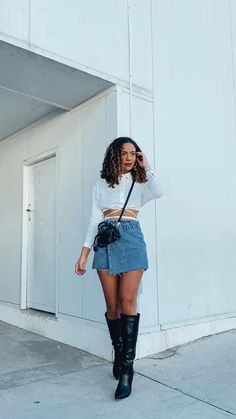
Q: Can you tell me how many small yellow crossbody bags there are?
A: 0